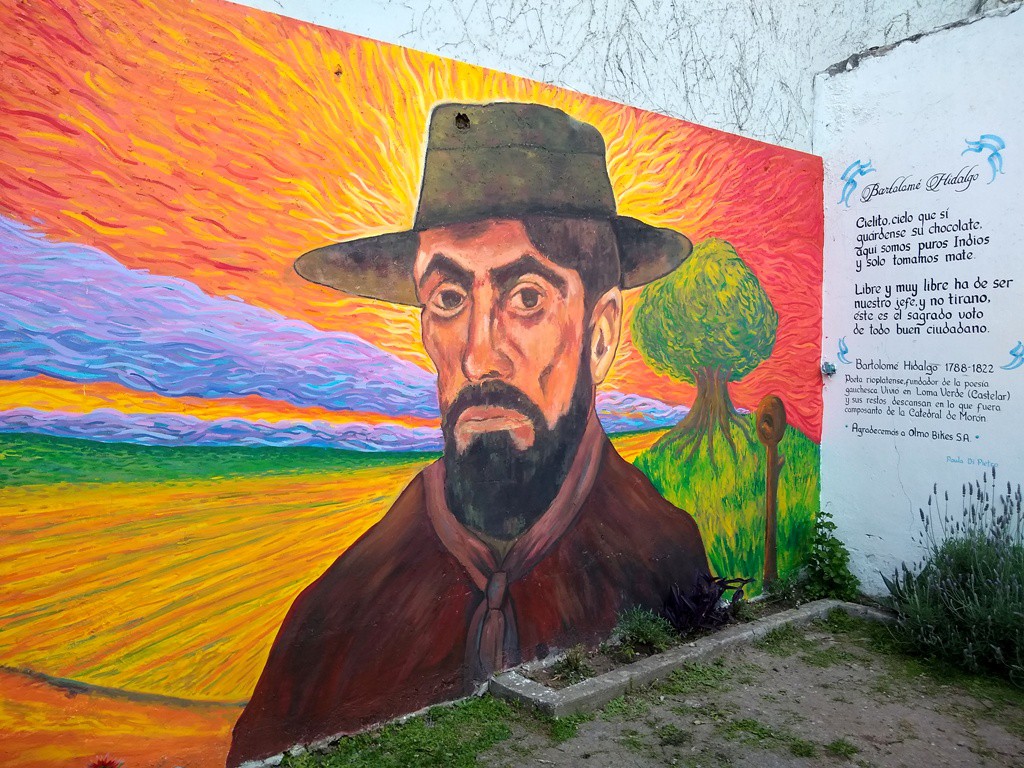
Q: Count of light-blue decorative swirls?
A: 4